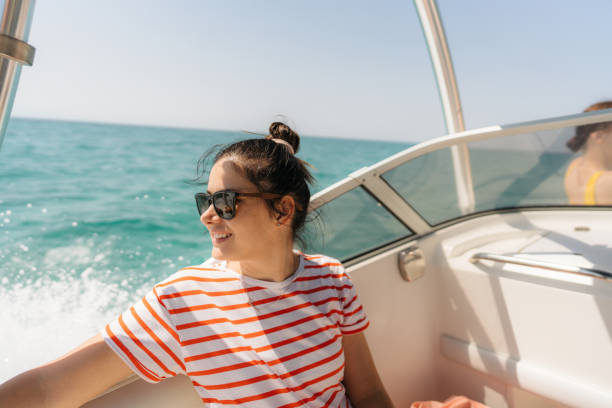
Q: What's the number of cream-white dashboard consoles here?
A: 1